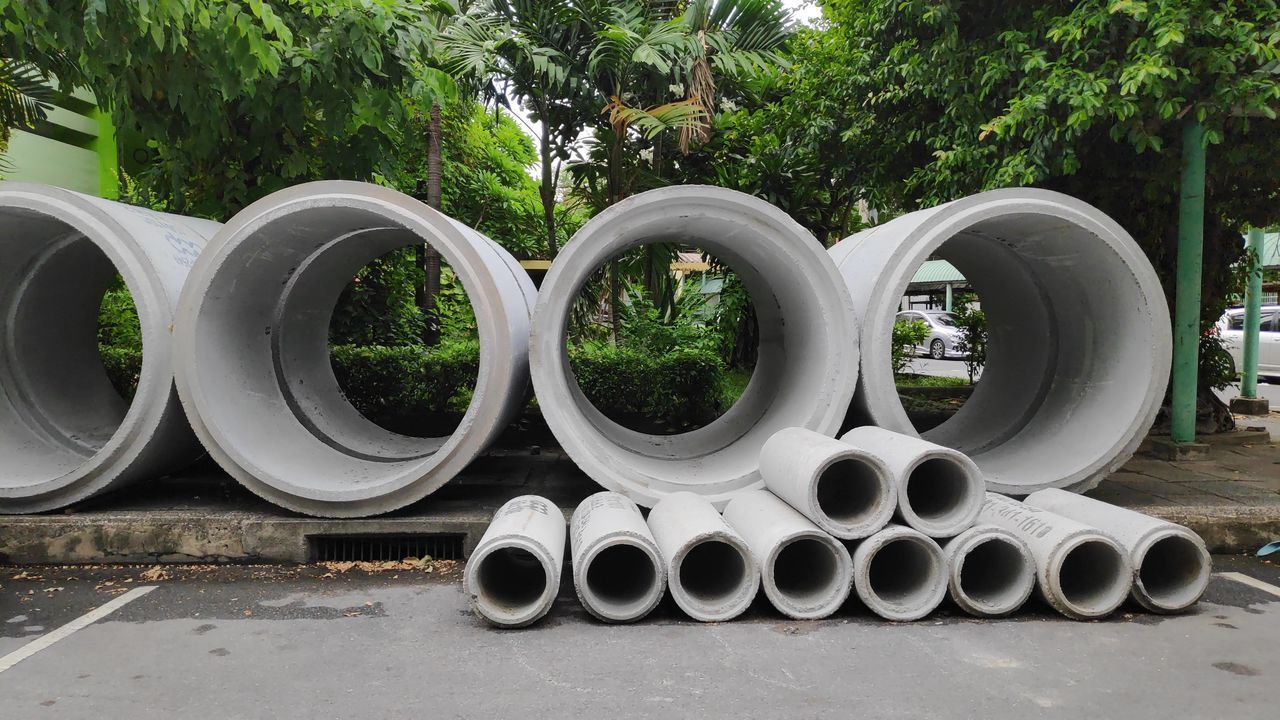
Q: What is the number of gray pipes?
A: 14